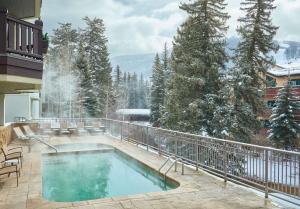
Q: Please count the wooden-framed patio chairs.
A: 2